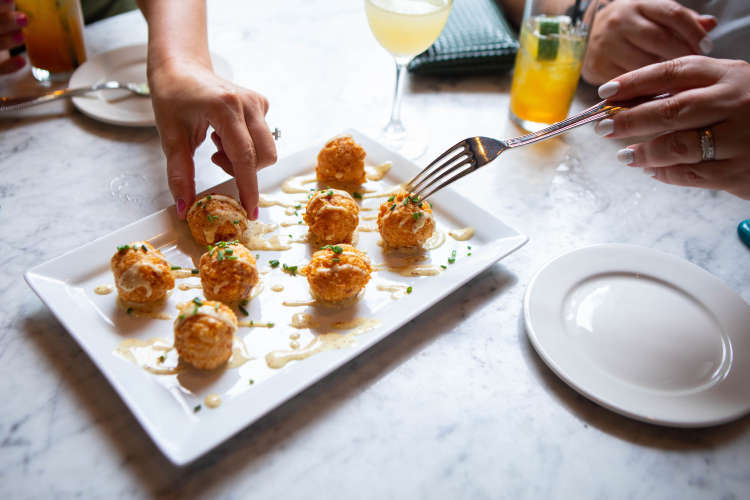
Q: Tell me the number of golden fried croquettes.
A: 8